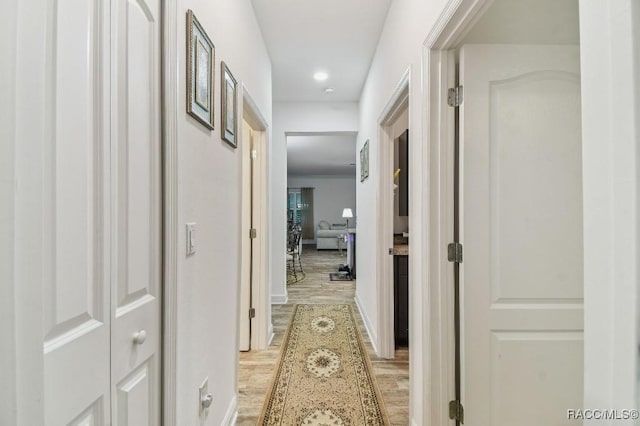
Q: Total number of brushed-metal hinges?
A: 6